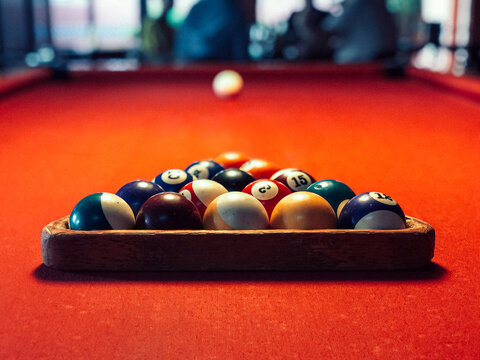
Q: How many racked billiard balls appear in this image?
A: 15